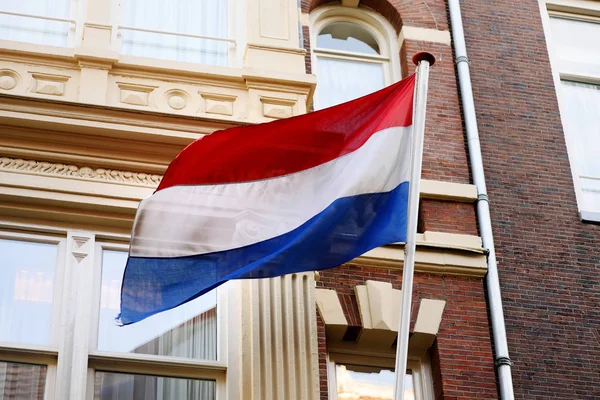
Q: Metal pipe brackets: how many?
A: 3